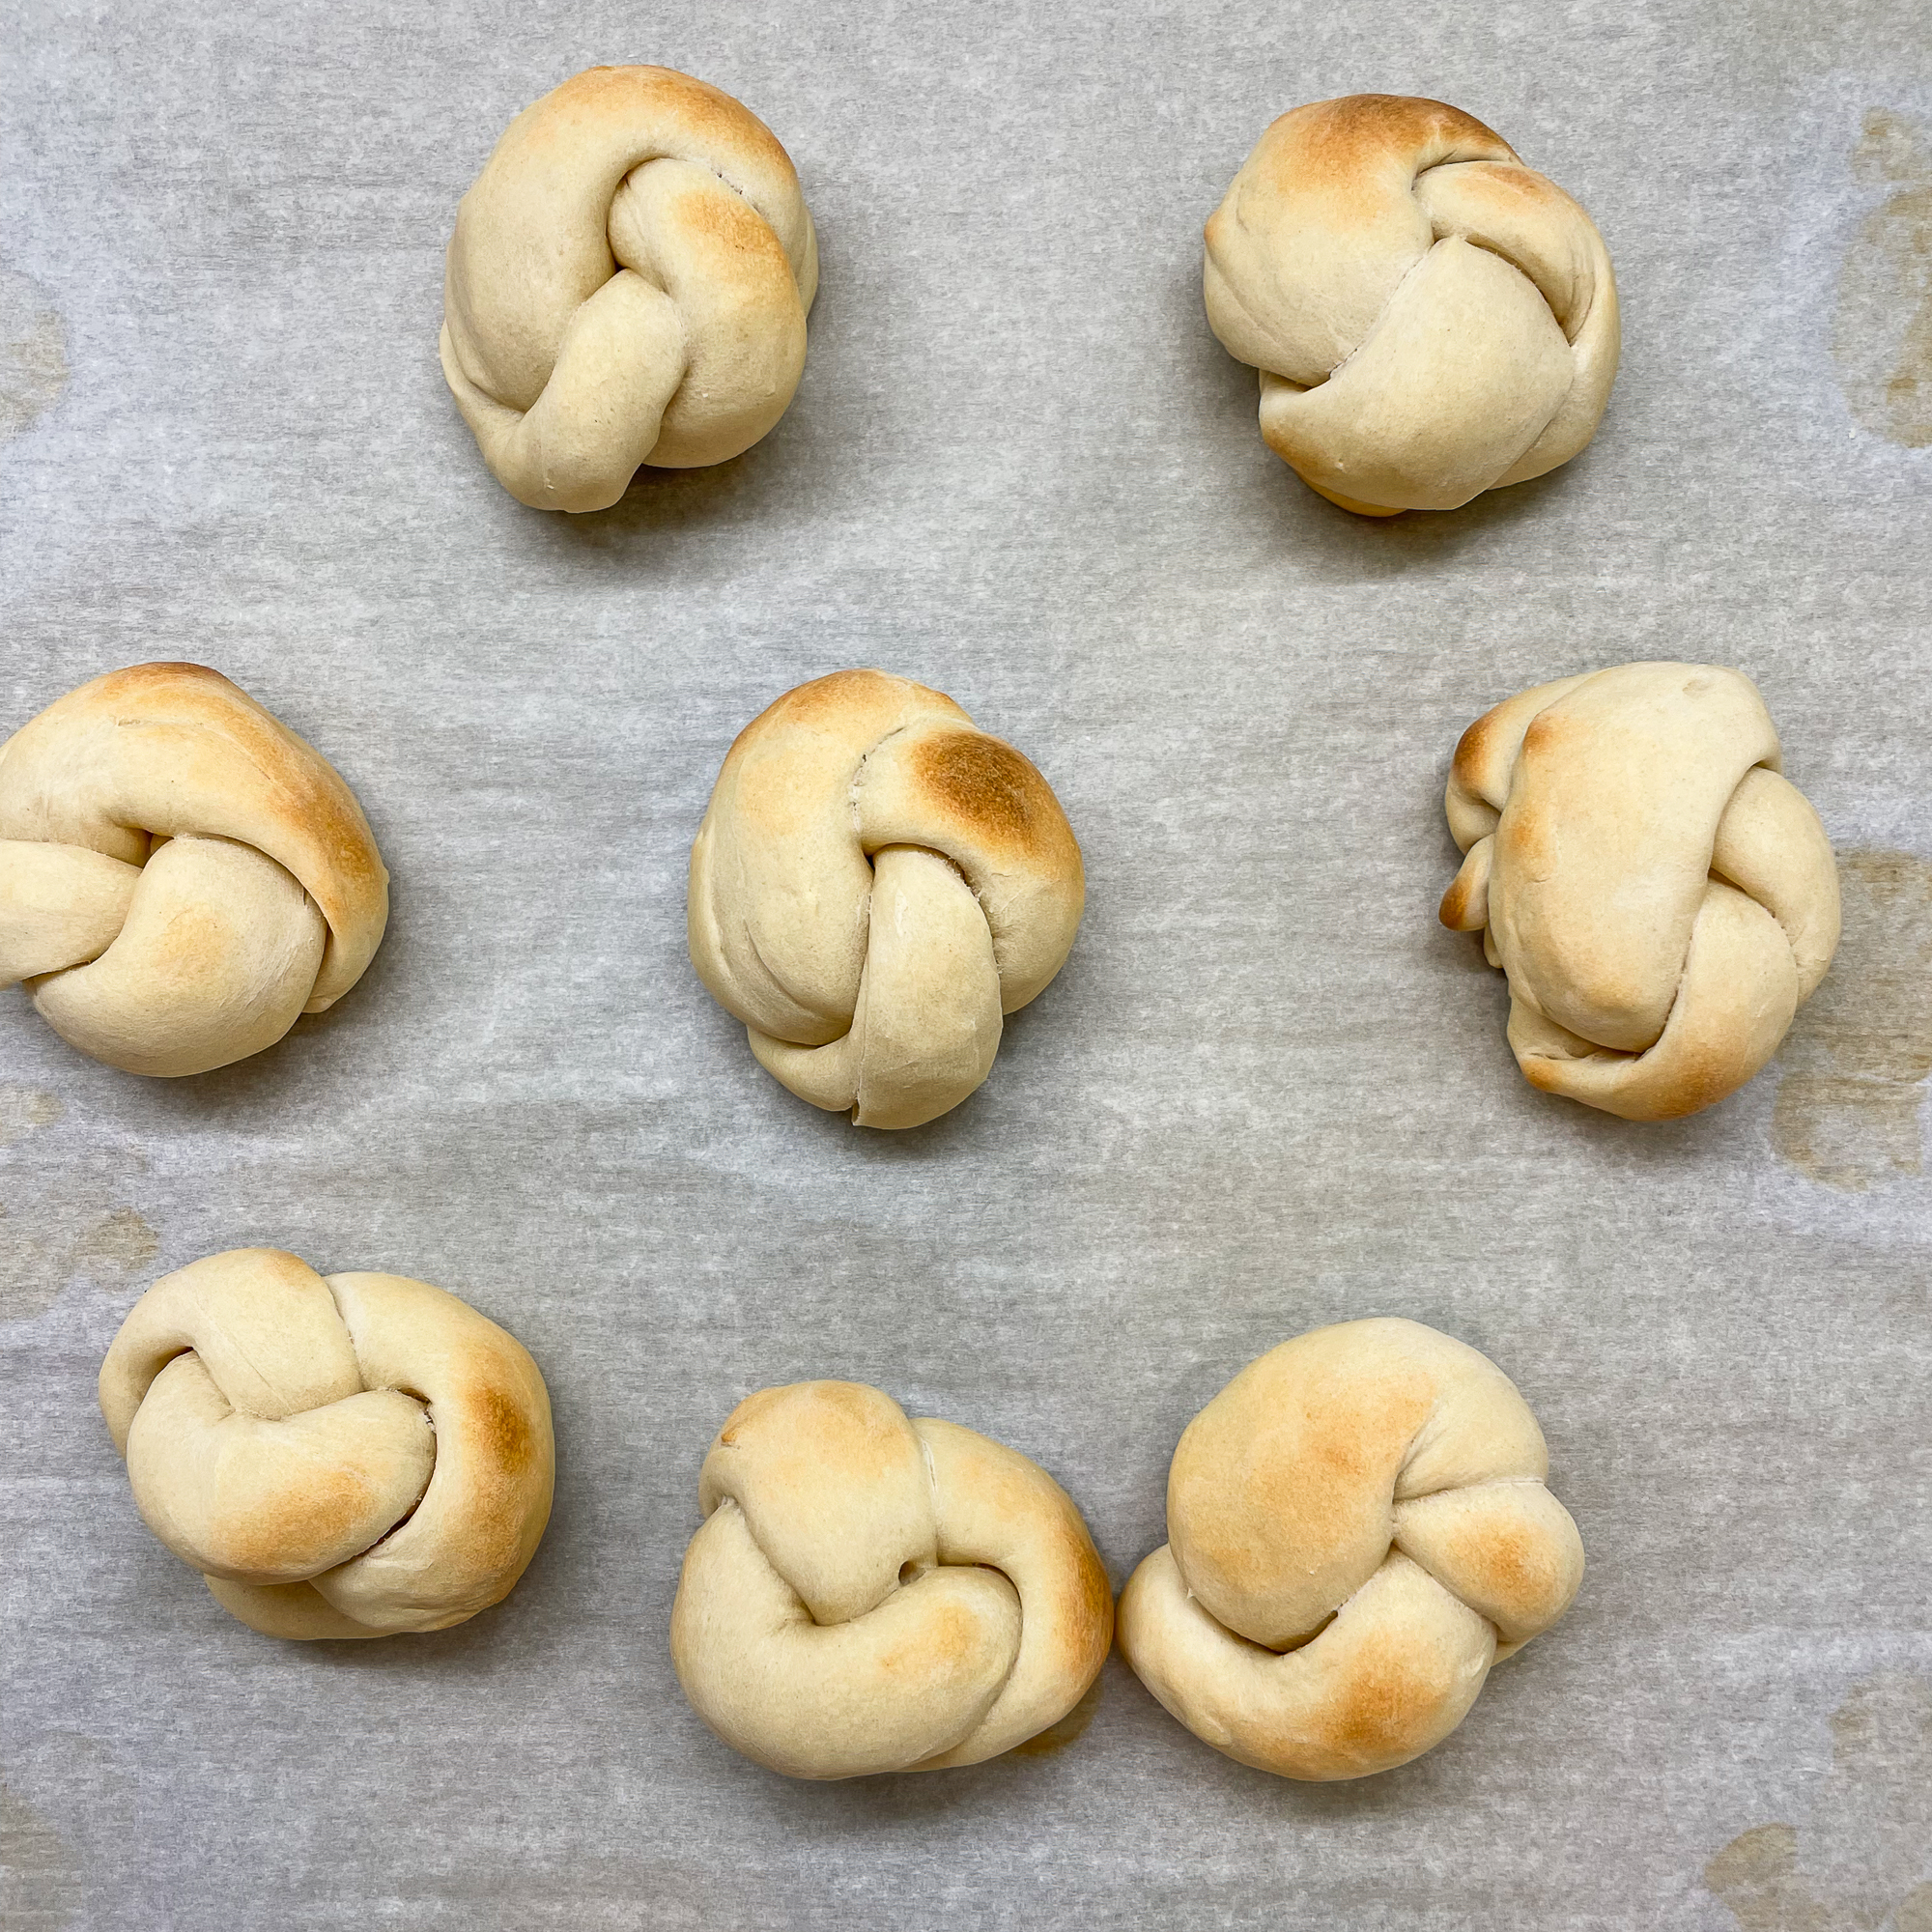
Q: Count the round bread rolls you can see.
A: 8